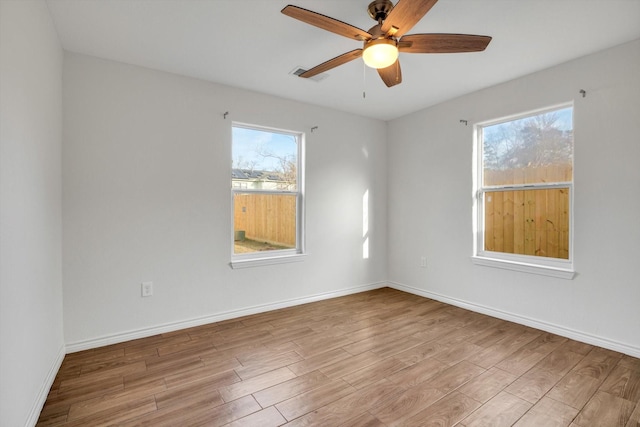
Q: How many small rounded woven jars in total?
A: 0